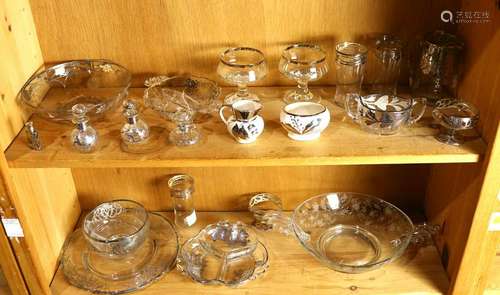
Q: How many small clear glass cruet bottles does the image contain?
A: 2